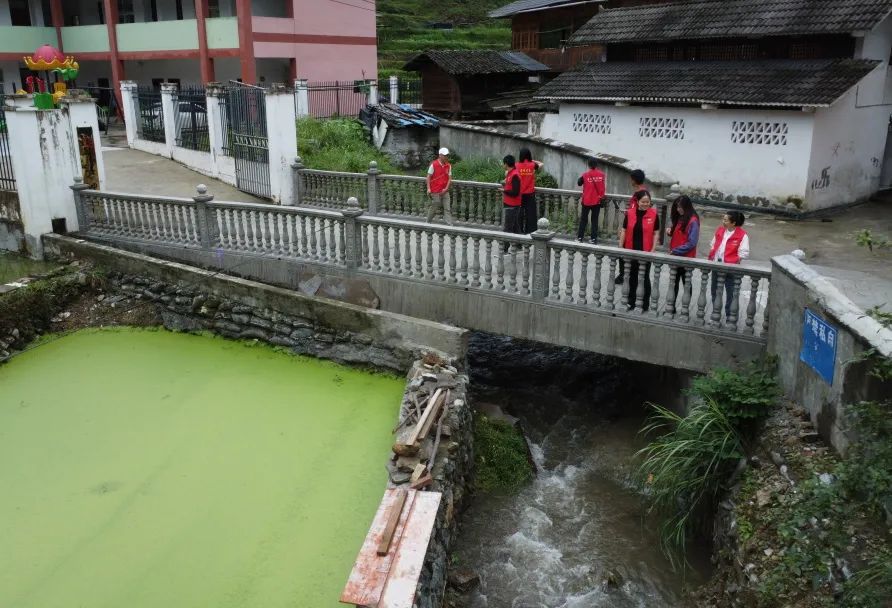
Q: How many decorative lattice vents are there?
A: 3